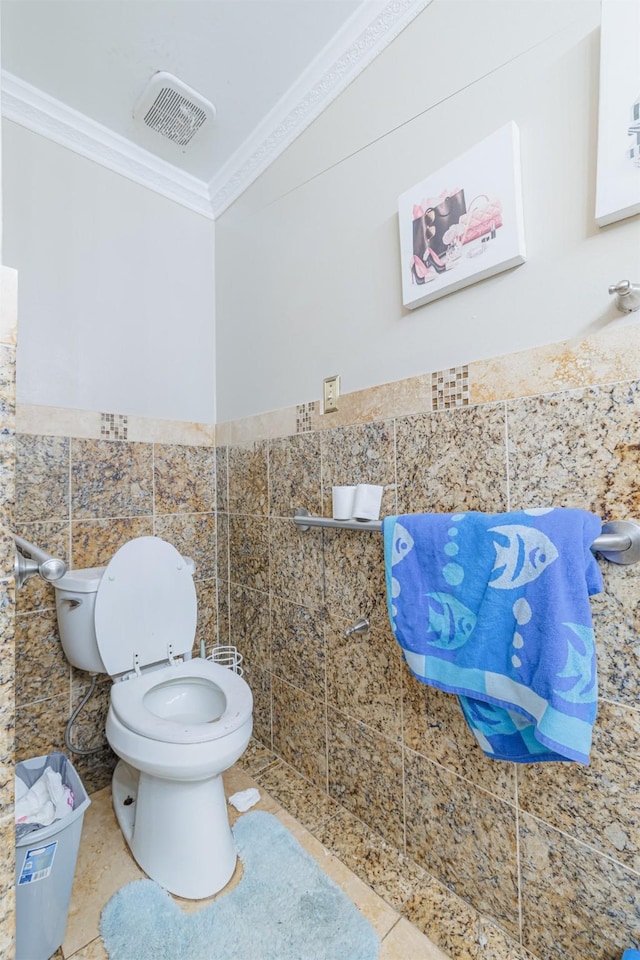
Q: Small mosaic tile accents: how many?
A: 3